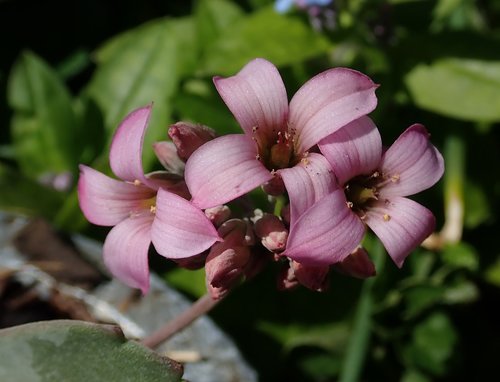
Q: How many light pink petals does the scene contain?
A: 12